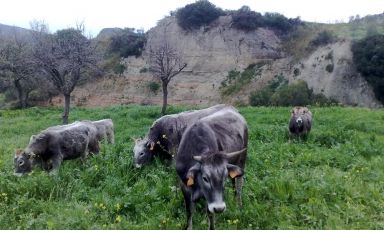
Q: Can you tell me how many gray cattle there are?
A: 5